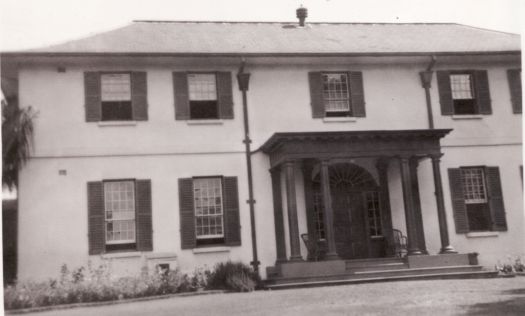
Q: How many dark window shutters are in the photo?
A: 15